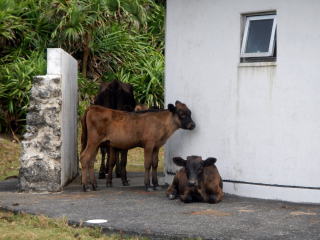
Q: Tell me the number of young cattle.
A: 2